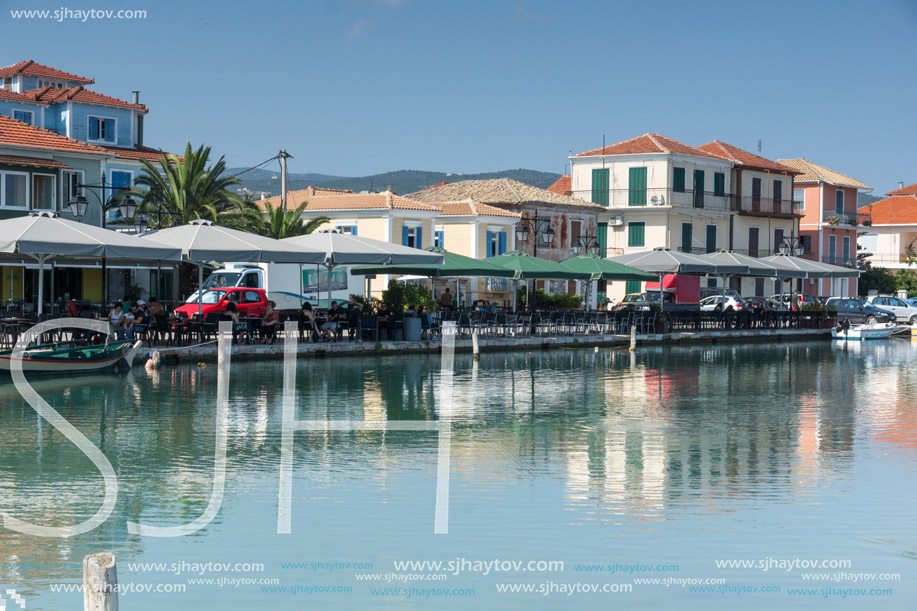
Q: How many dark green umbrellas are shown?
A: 3